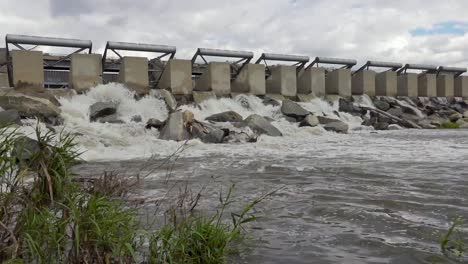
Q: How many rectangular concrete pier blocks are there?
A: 15